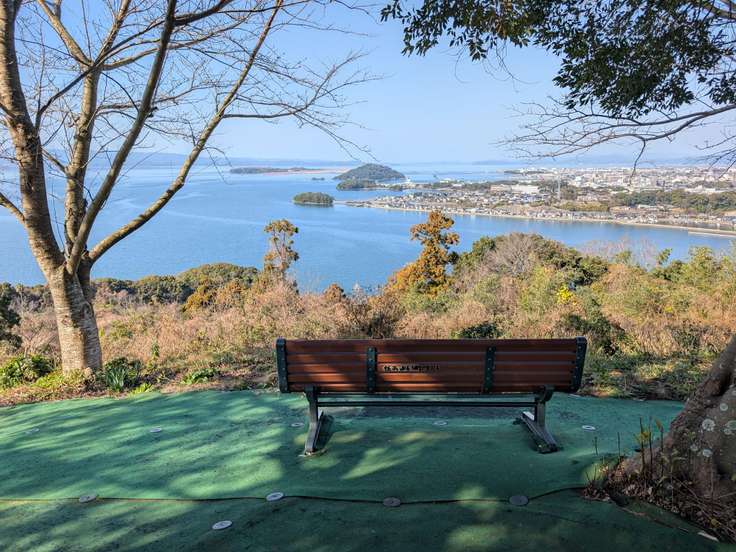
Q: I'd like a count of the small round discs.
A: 10